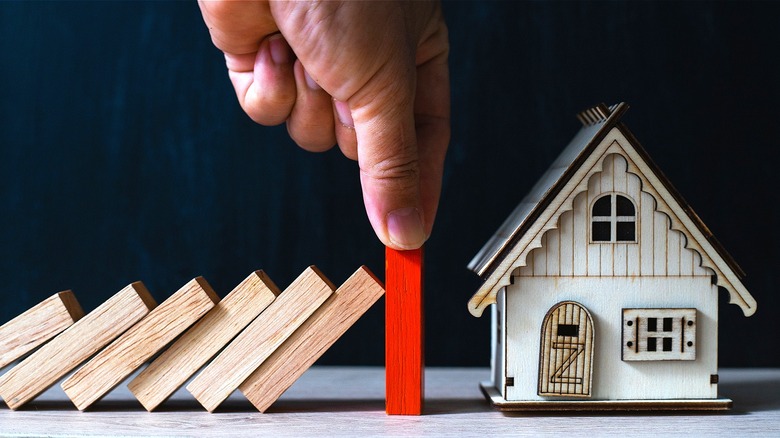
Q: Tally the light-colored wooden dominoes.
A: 6